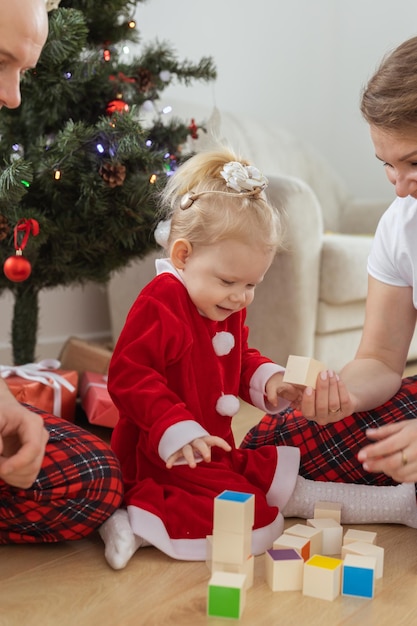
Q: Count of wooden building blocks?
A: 15